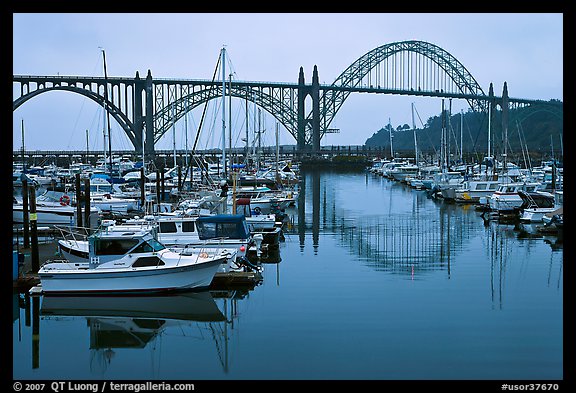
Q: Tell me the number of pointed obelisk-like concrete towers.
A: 6